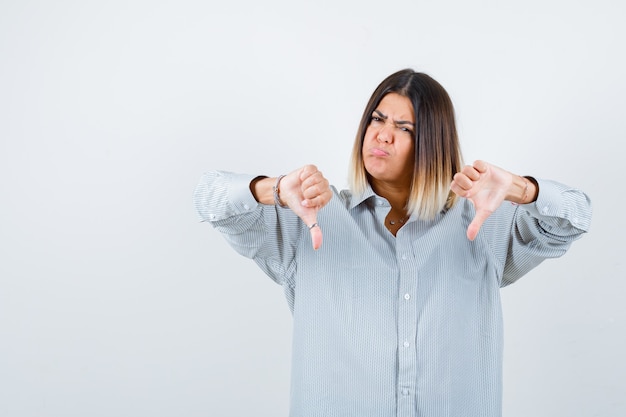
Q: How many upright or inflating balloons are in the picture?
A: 0